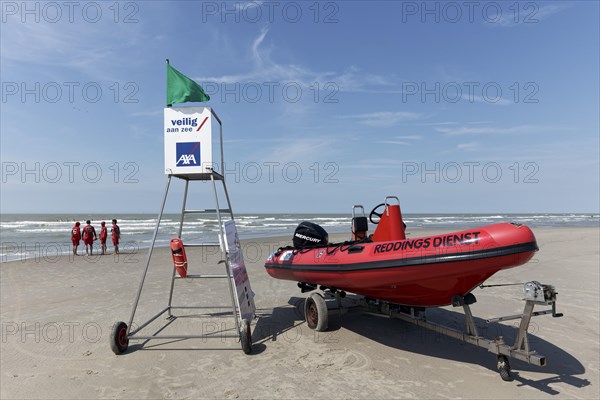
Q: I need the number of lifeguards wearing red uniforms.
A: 4